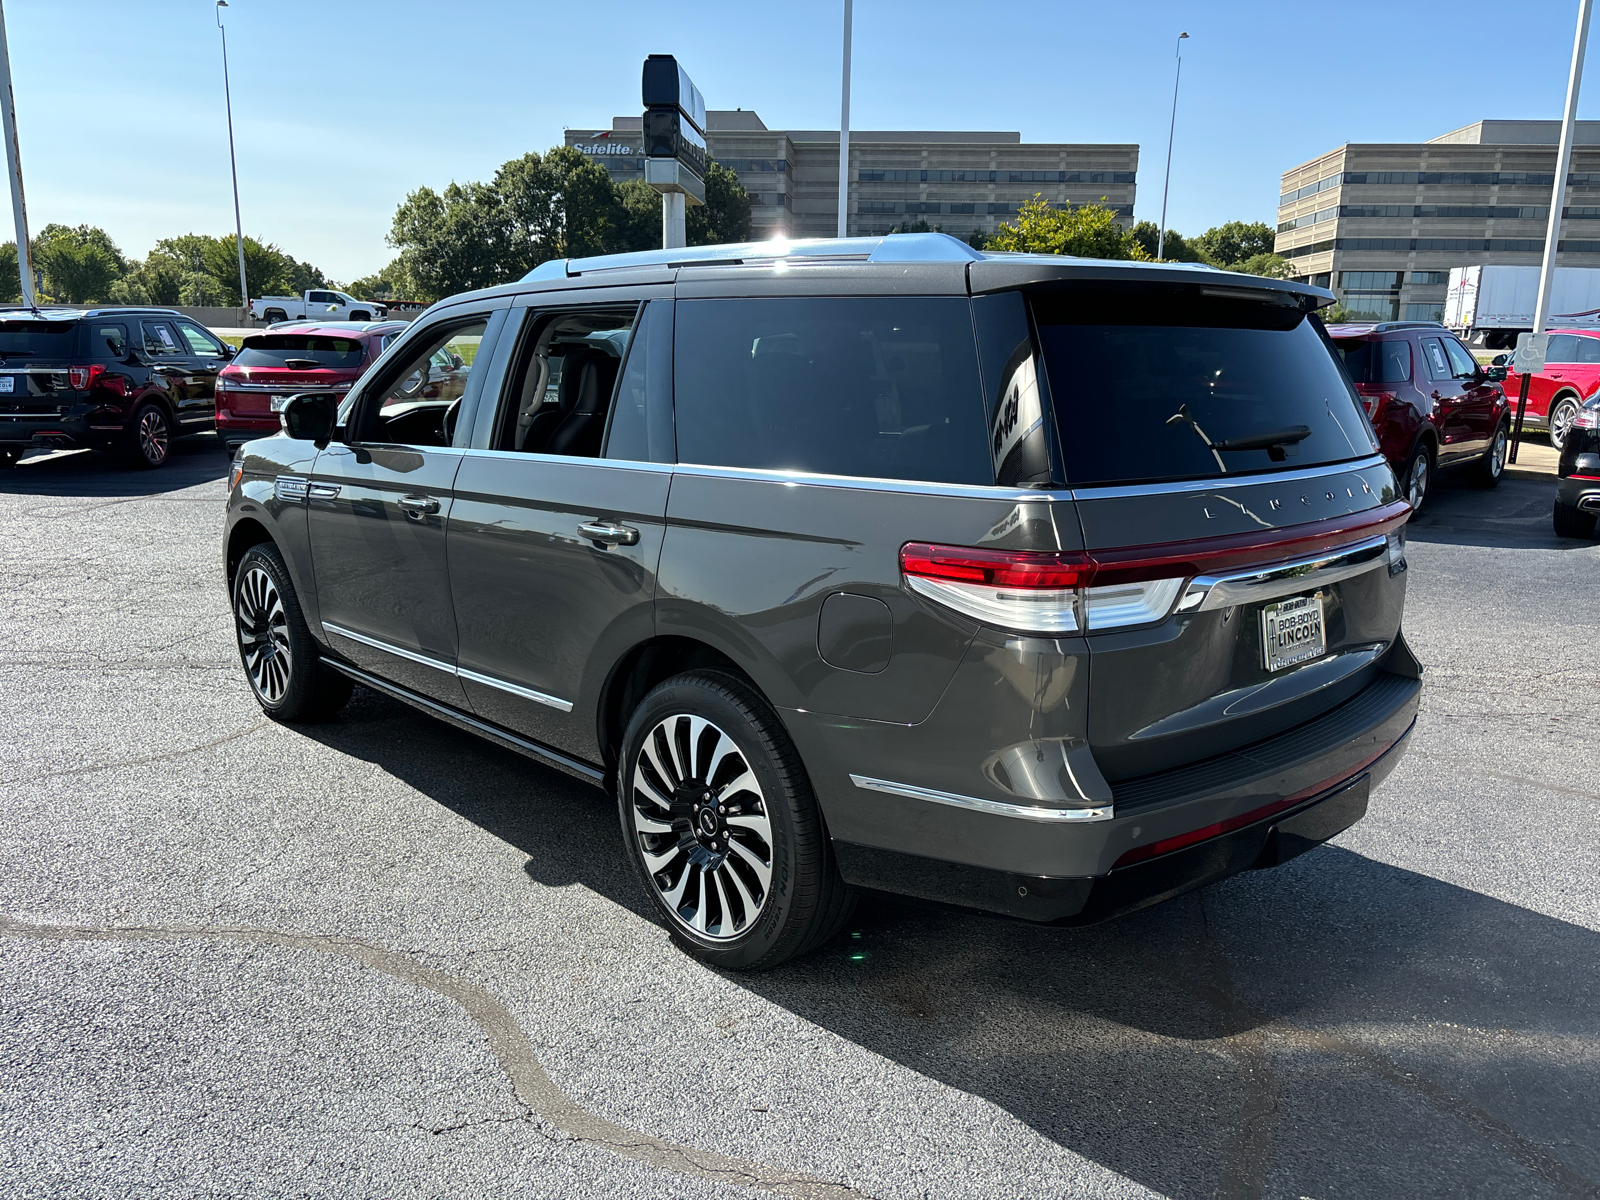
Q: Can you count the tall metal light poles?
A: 5